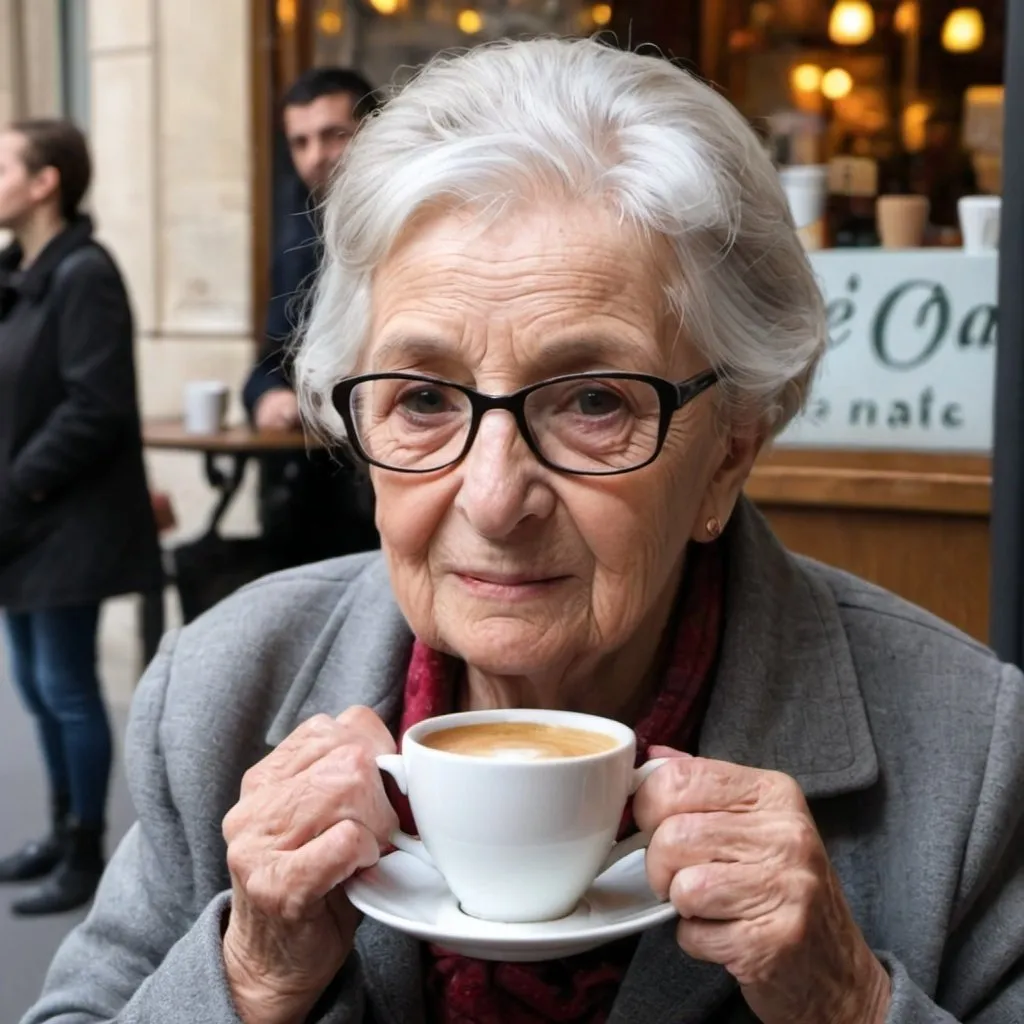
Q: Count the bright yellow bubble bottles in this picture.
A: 0